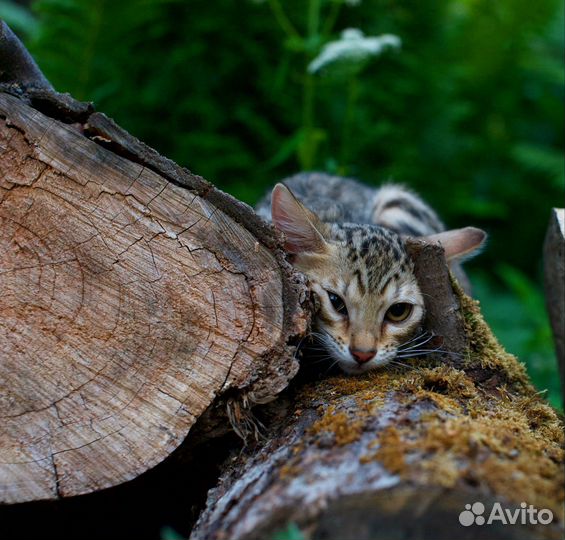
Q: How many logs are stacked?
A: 2